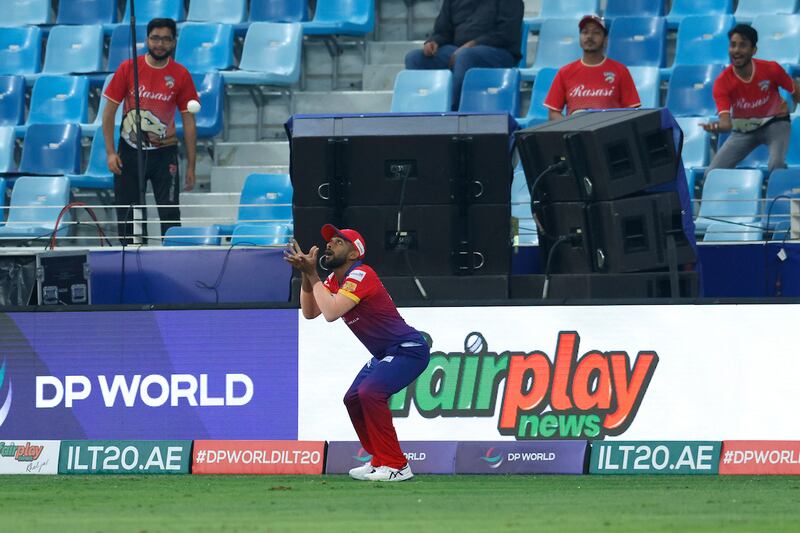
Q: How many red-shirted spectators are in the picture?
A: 3